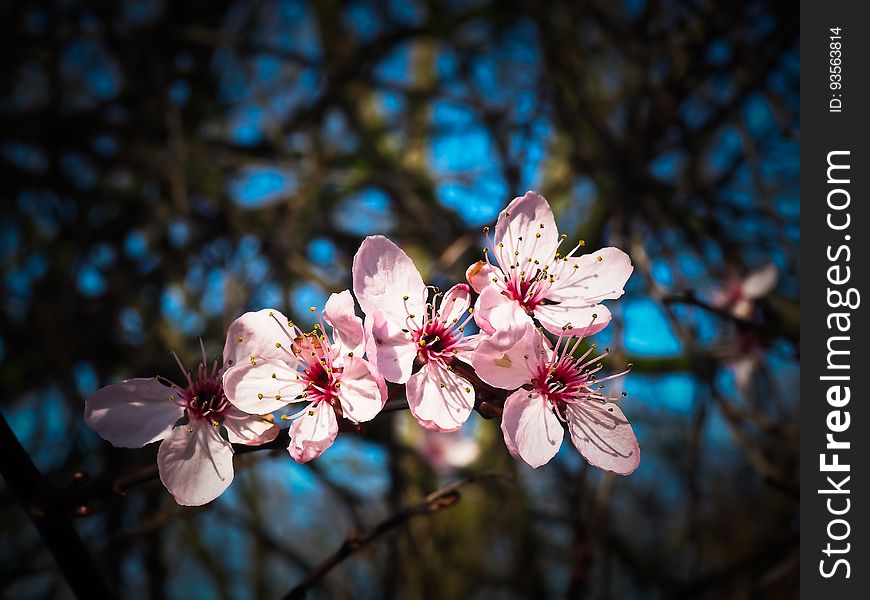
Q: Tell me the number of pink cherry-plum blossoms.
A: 5